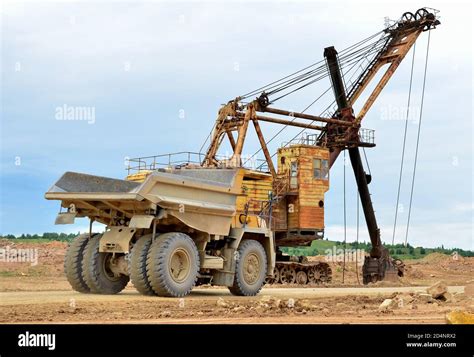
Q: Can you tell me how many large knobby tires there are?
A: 5